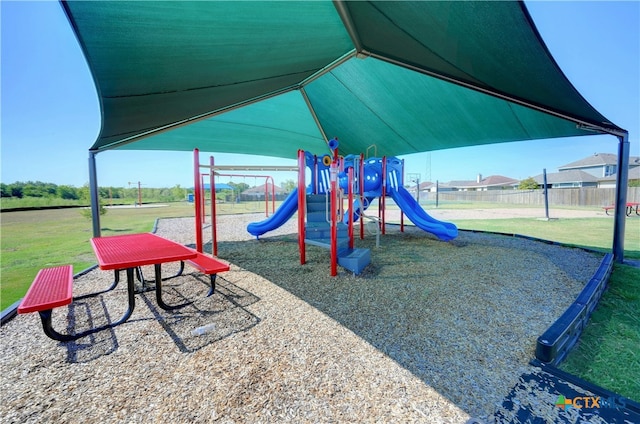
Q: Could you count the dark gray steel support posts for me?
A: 2